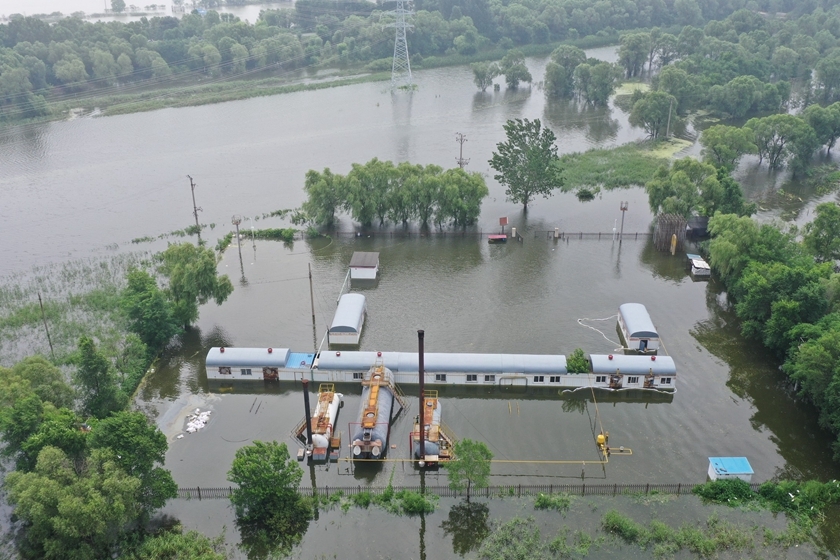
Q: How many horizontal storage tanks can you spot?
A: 3